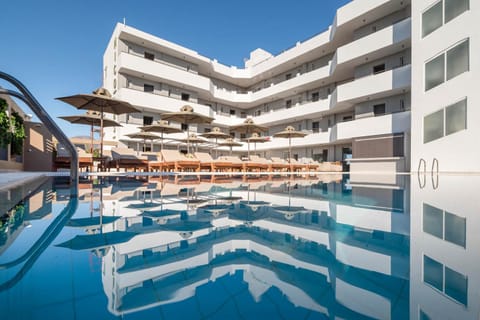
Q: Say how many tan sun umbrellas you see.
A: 11